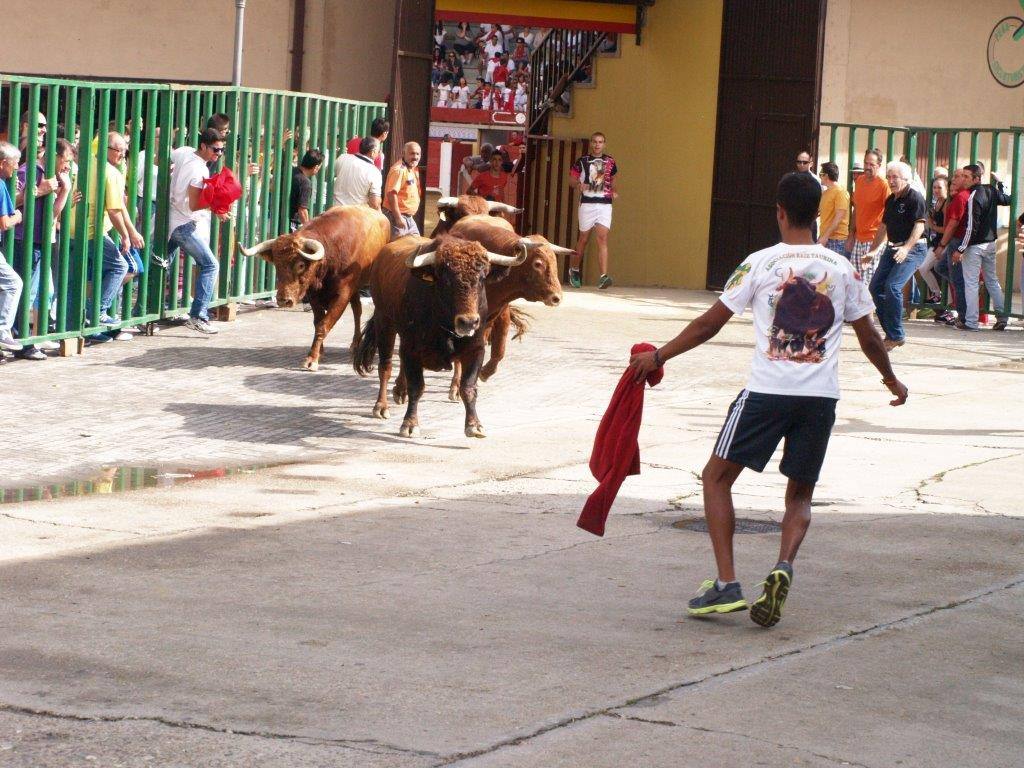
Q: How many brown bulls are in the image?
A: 4